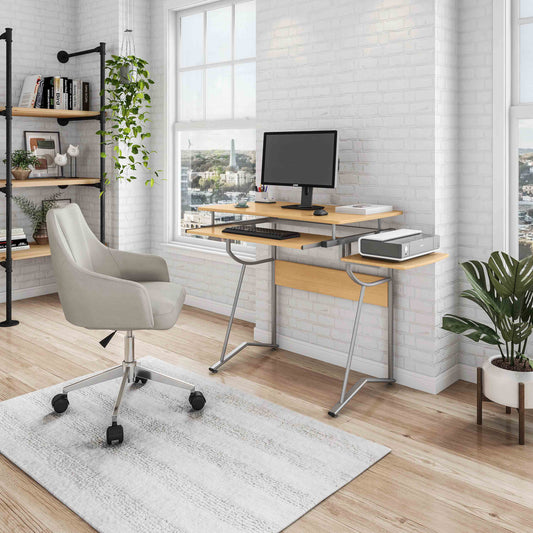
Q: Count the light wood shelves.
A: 3